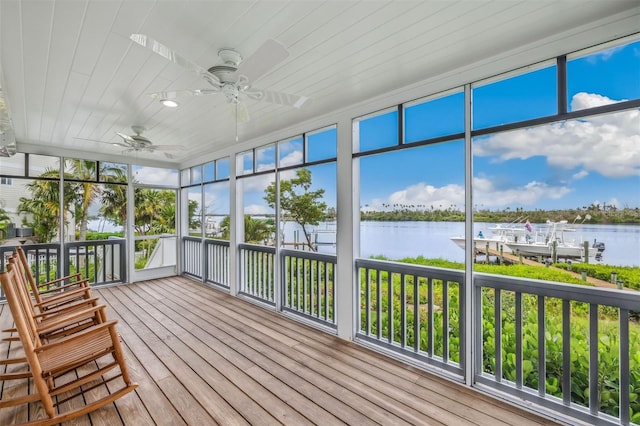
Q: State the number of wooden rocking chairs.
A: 3